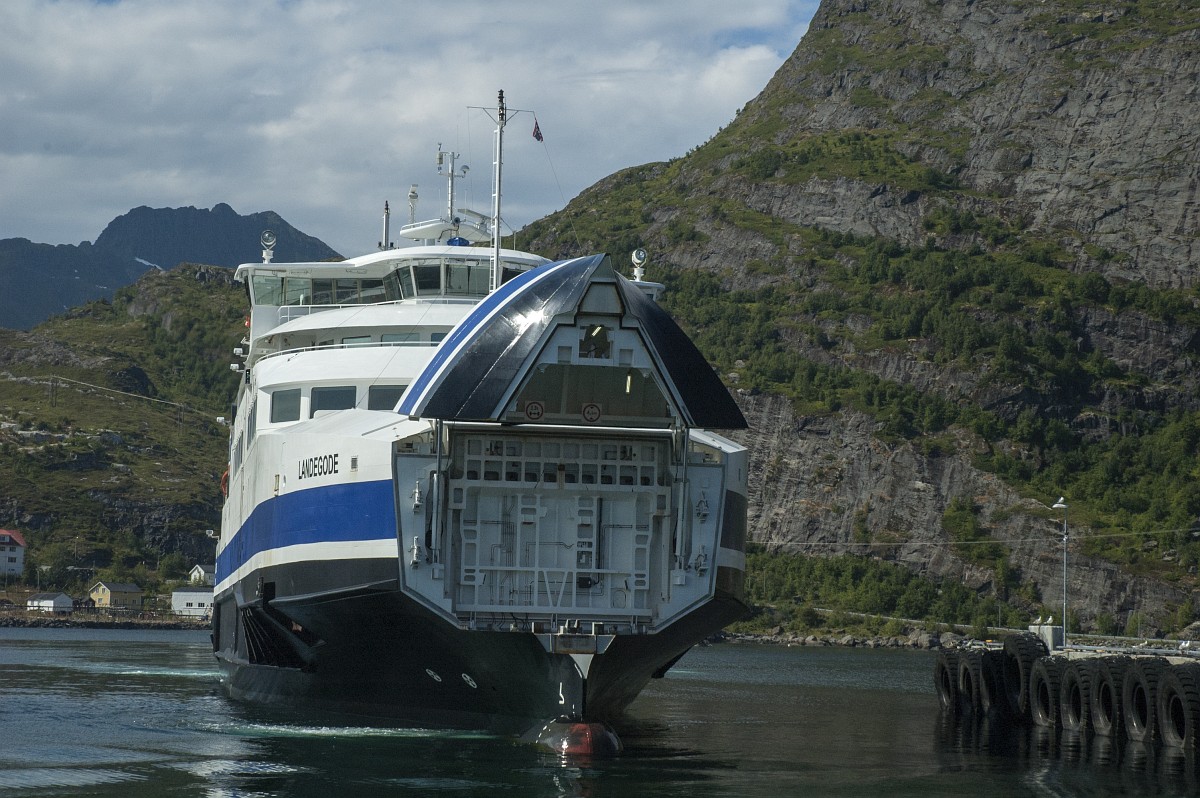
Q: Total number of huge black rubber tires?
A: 9